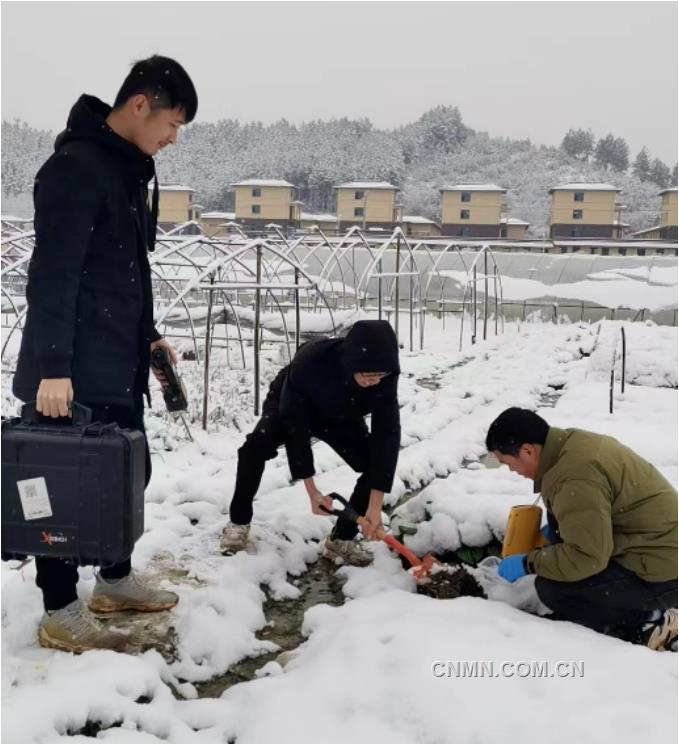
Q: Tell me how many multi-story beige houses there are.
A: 6